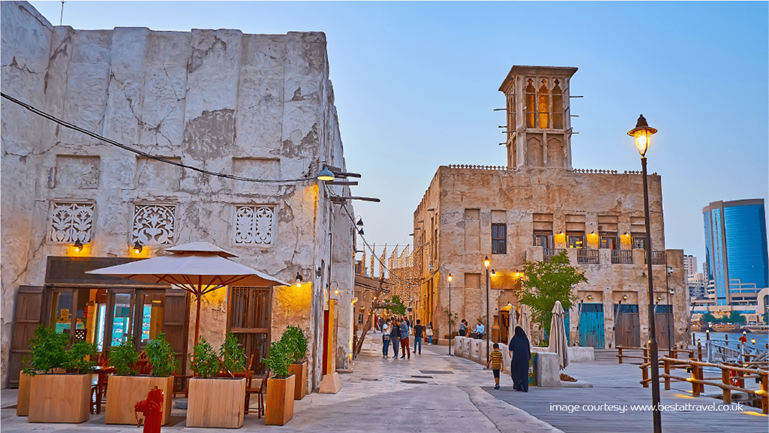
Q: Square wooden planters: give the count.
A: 6